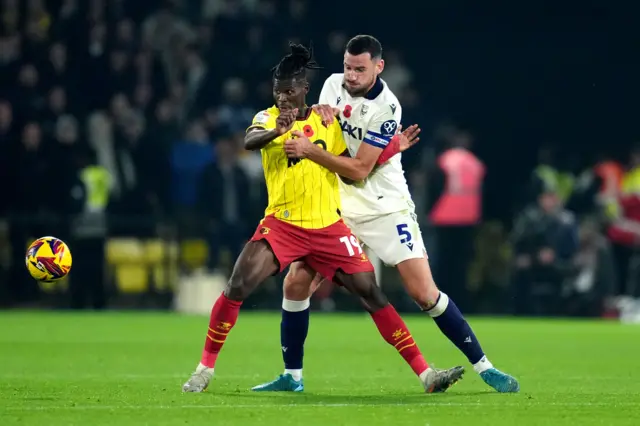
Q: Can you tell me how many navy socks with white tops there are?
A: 2